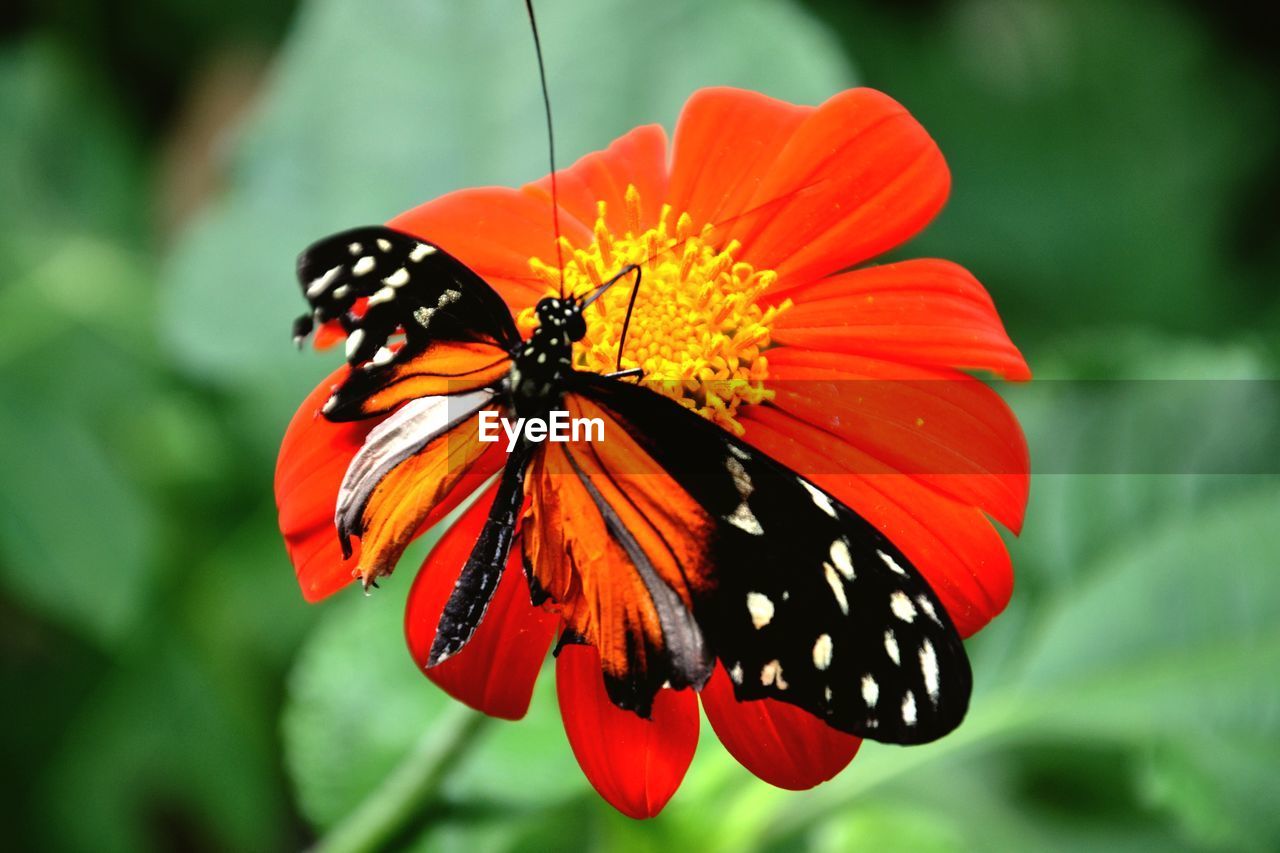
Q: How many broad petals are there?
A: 11